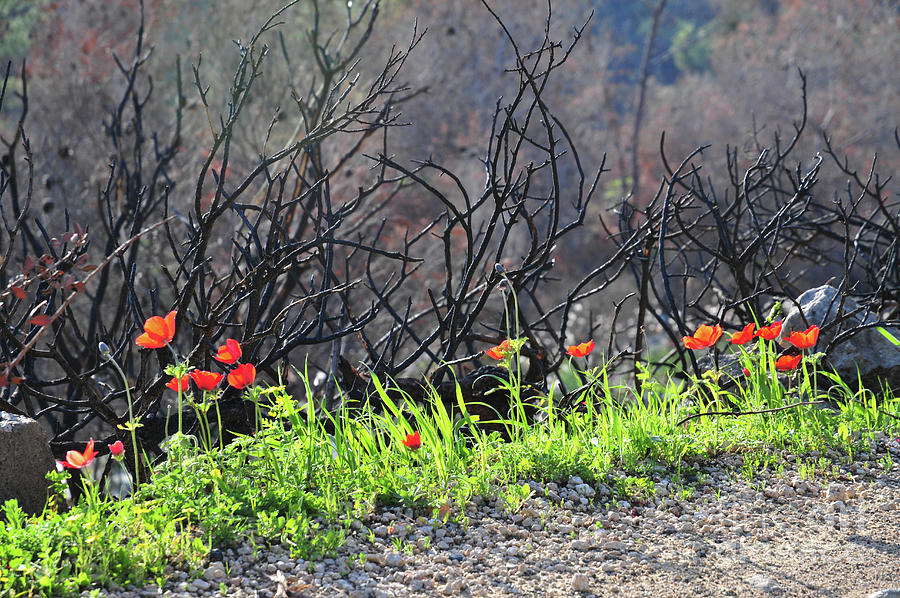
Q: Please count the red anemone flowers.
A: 15